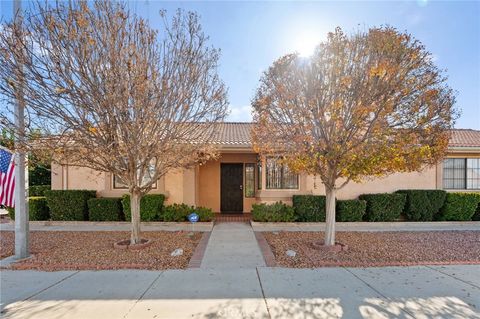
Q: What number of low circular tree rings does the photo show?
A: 2